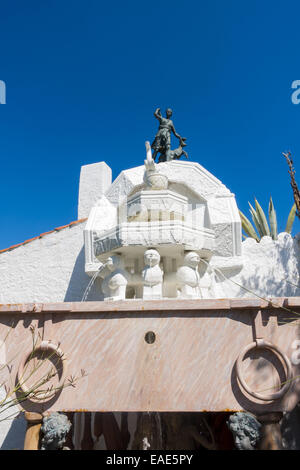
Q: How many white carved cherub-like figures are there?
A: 3